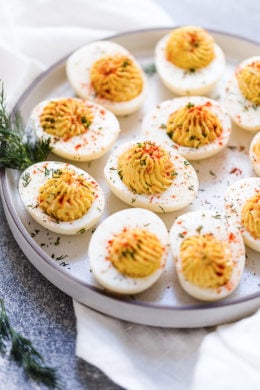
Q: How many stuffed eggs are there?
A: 11